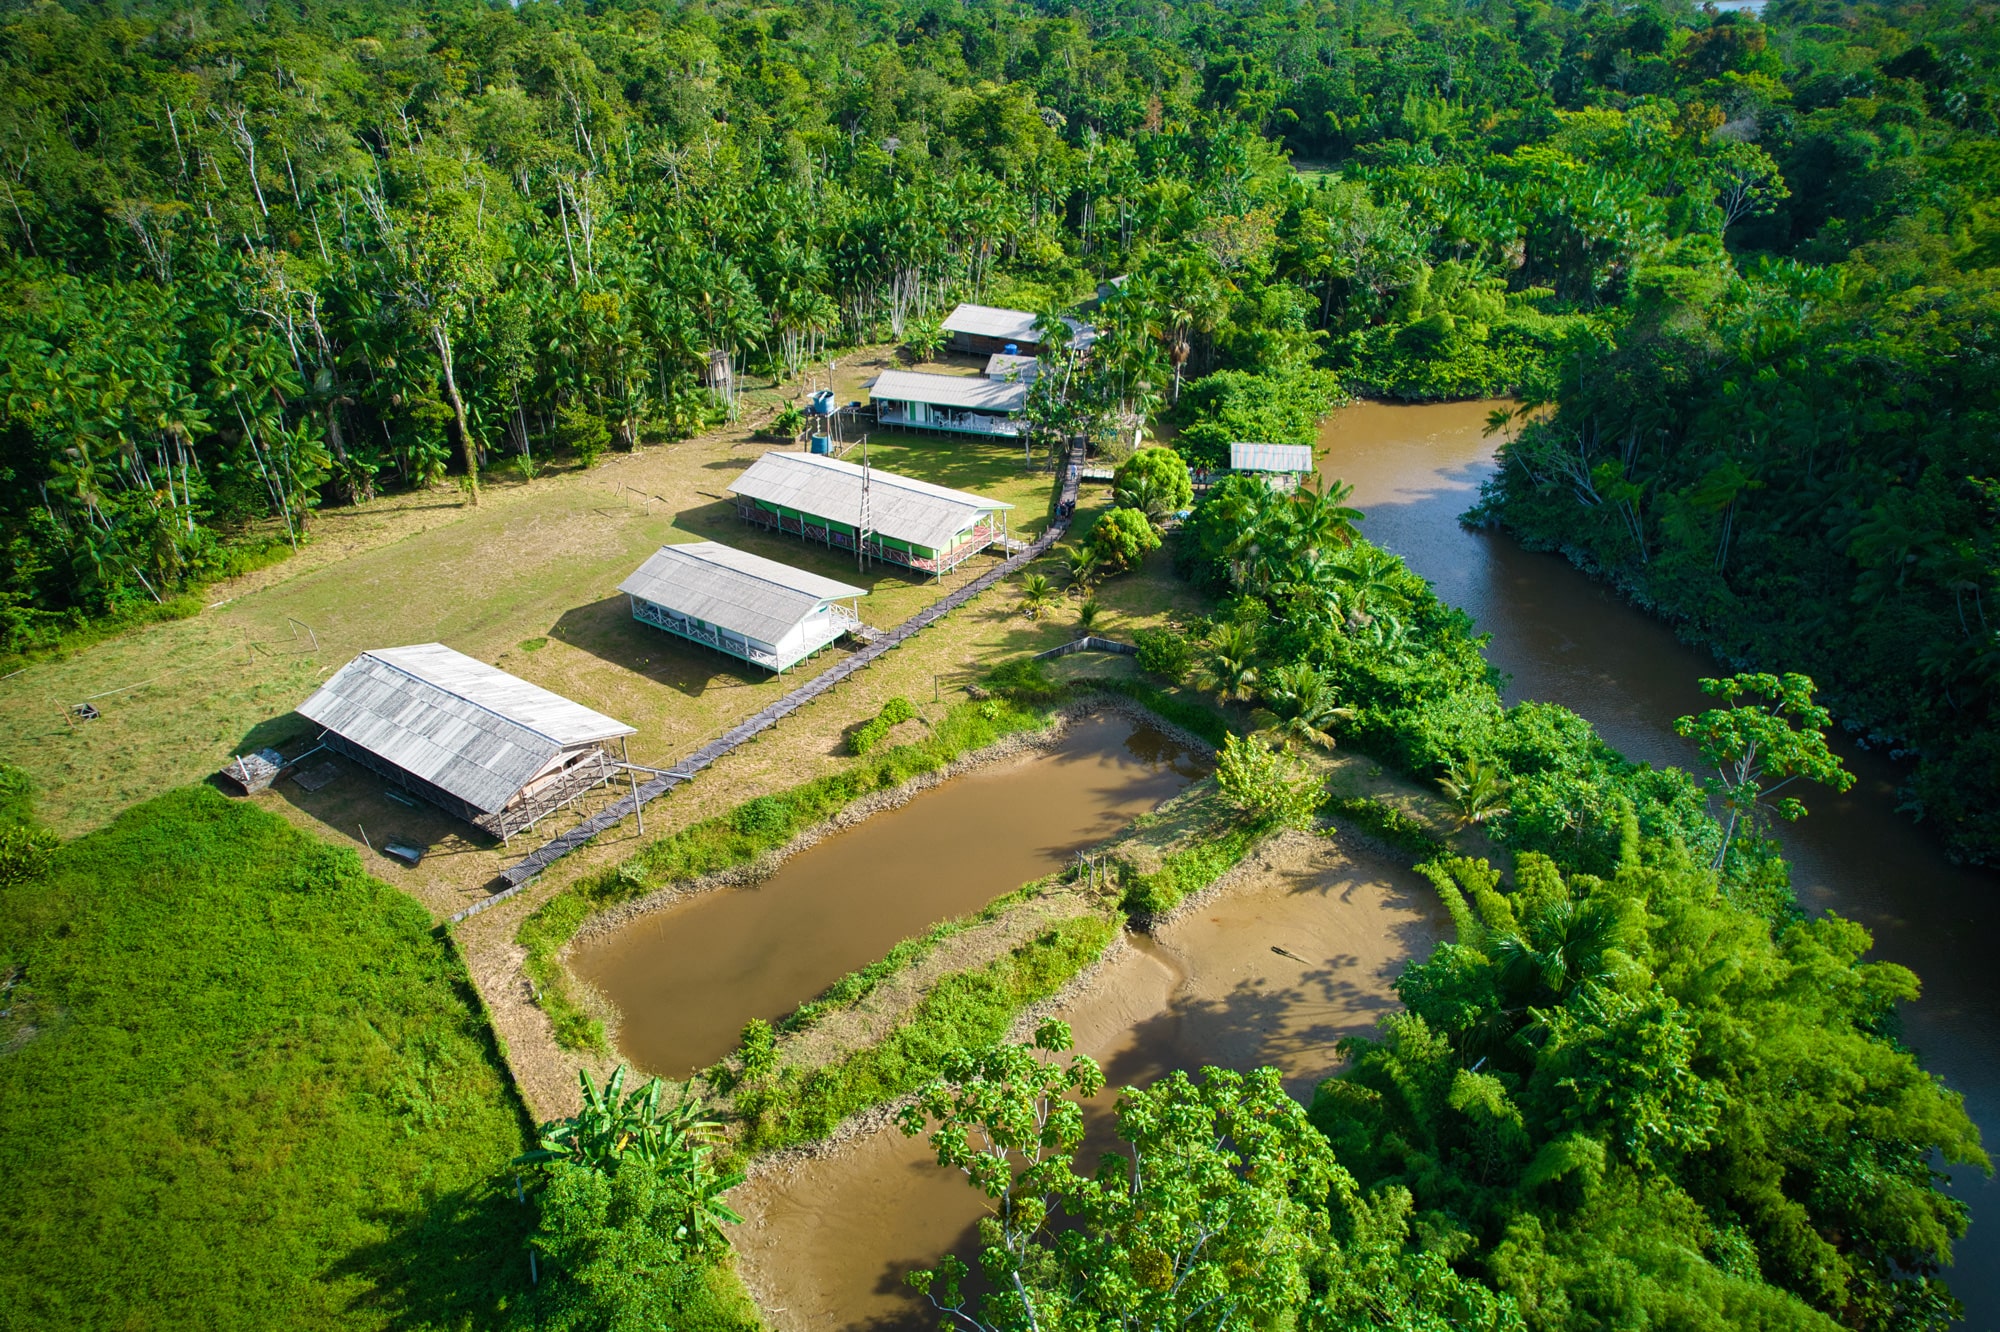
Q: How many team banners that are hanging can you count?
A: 0